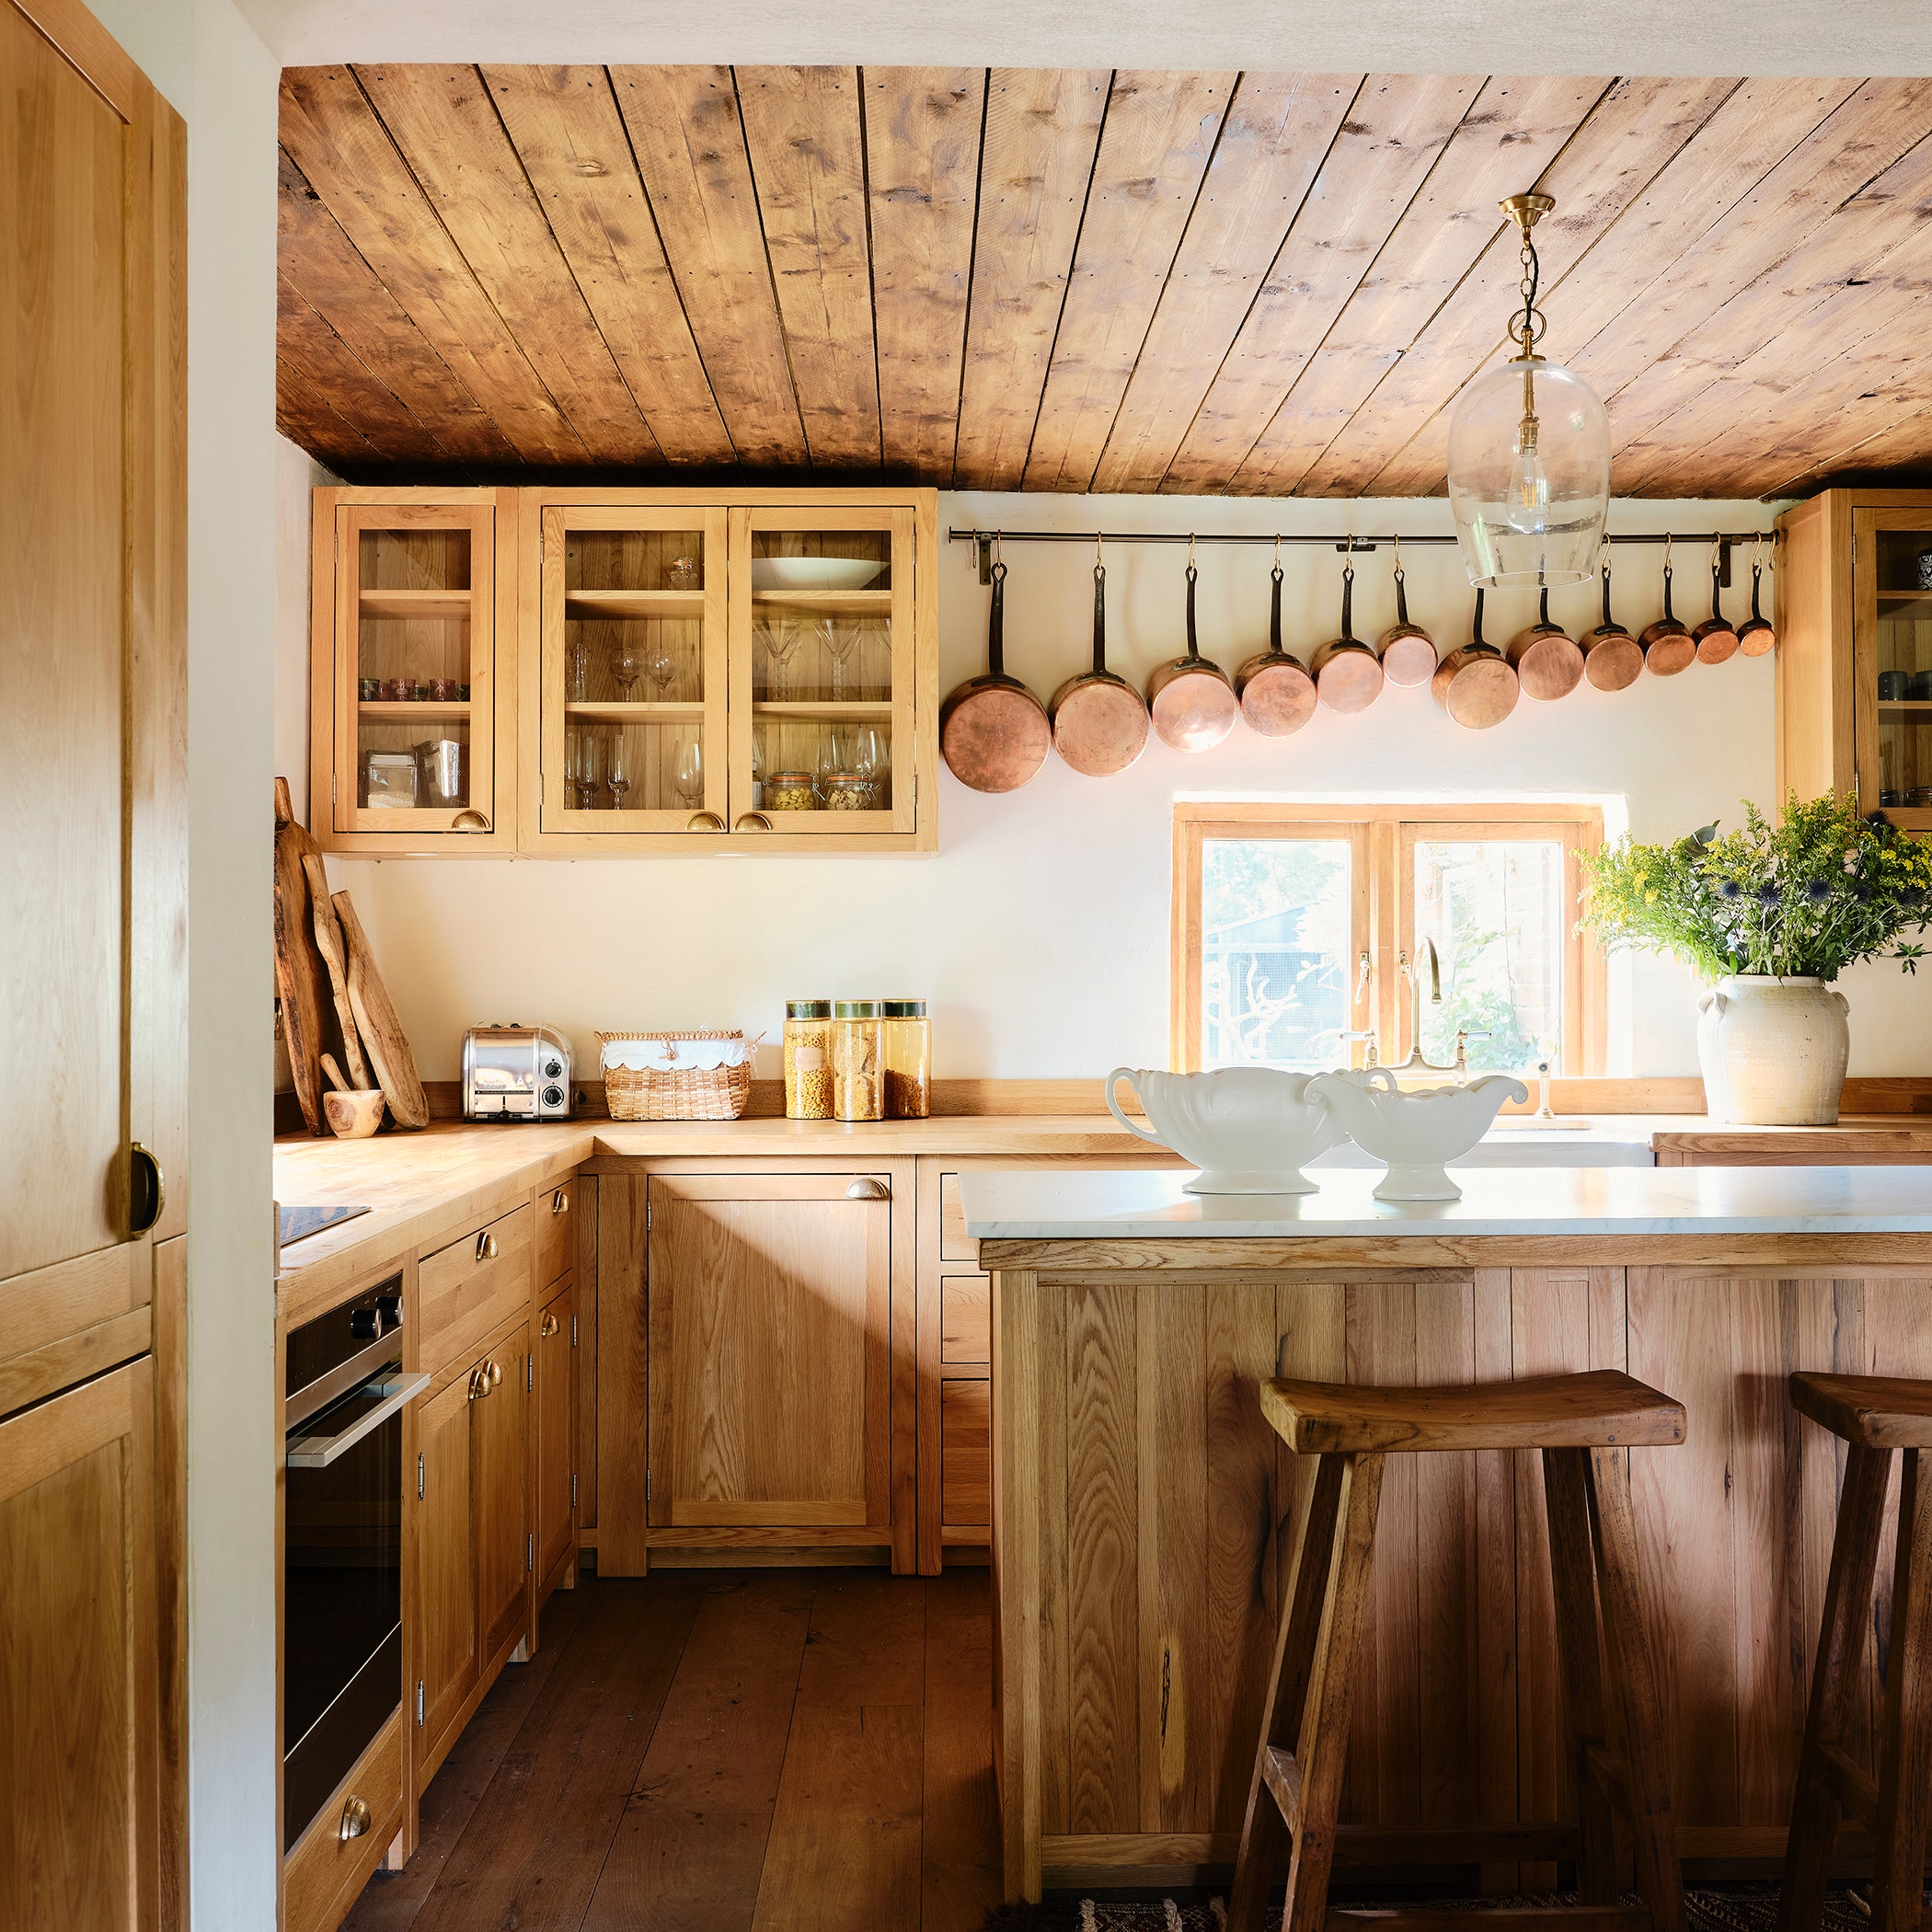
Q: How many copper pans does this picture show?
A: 12